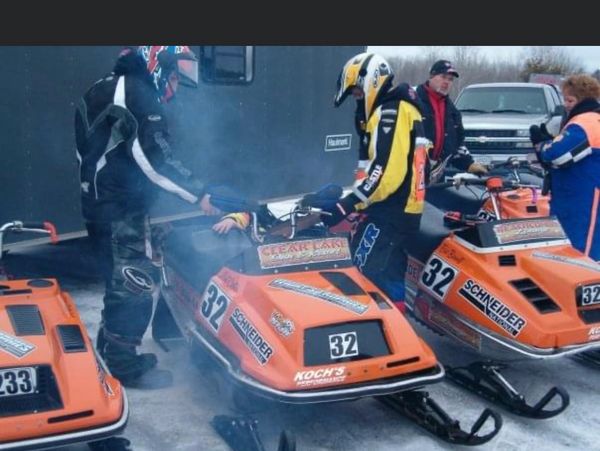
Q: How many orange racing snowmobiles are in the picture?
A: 4